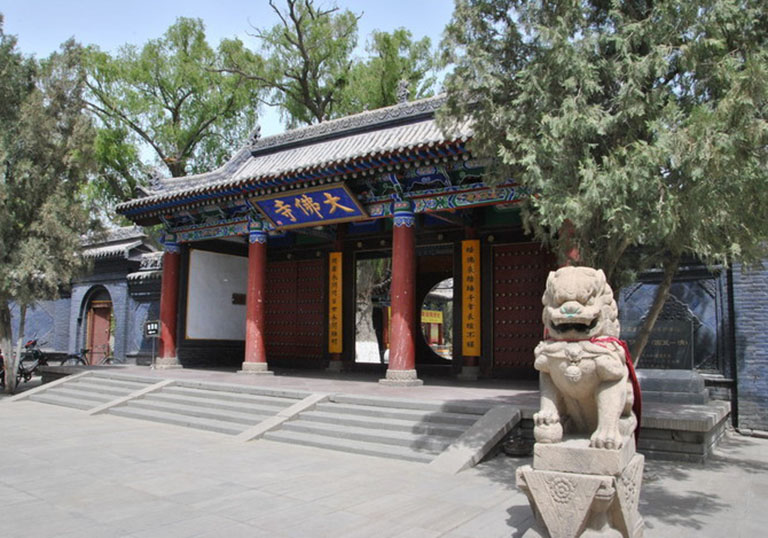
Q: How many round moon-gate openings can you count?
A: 1